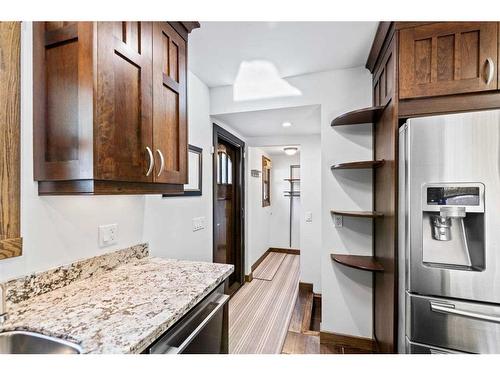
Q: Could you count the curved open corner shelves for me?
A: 4